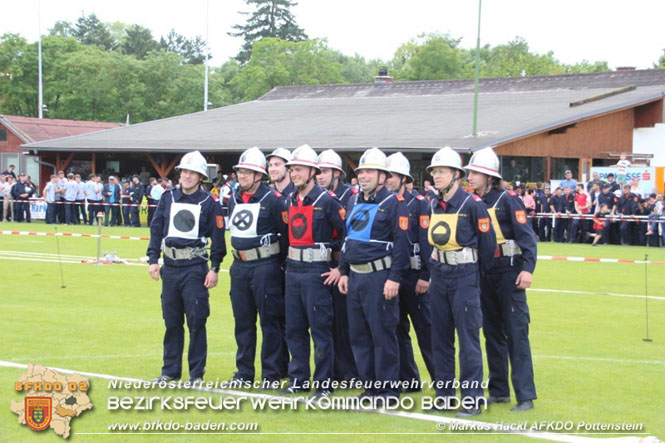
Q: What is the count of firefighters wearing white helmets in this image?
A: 9